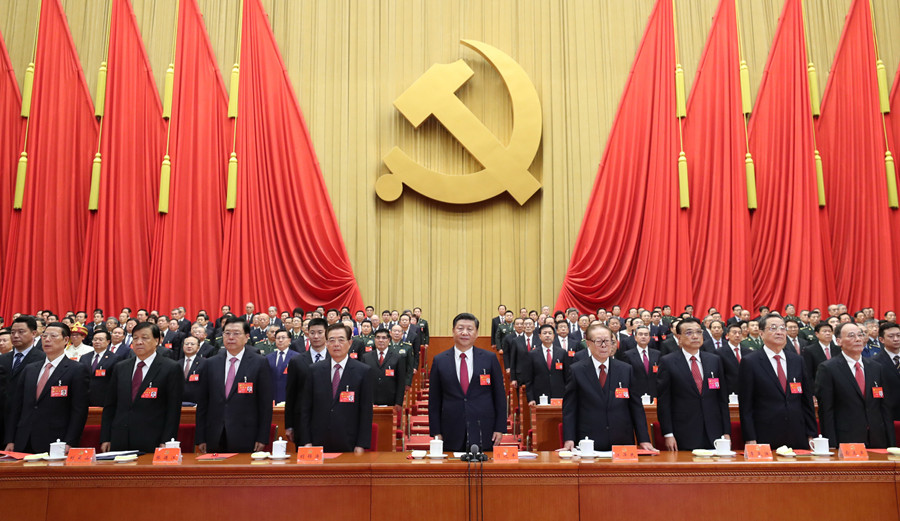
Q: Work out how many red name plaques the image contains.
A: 7